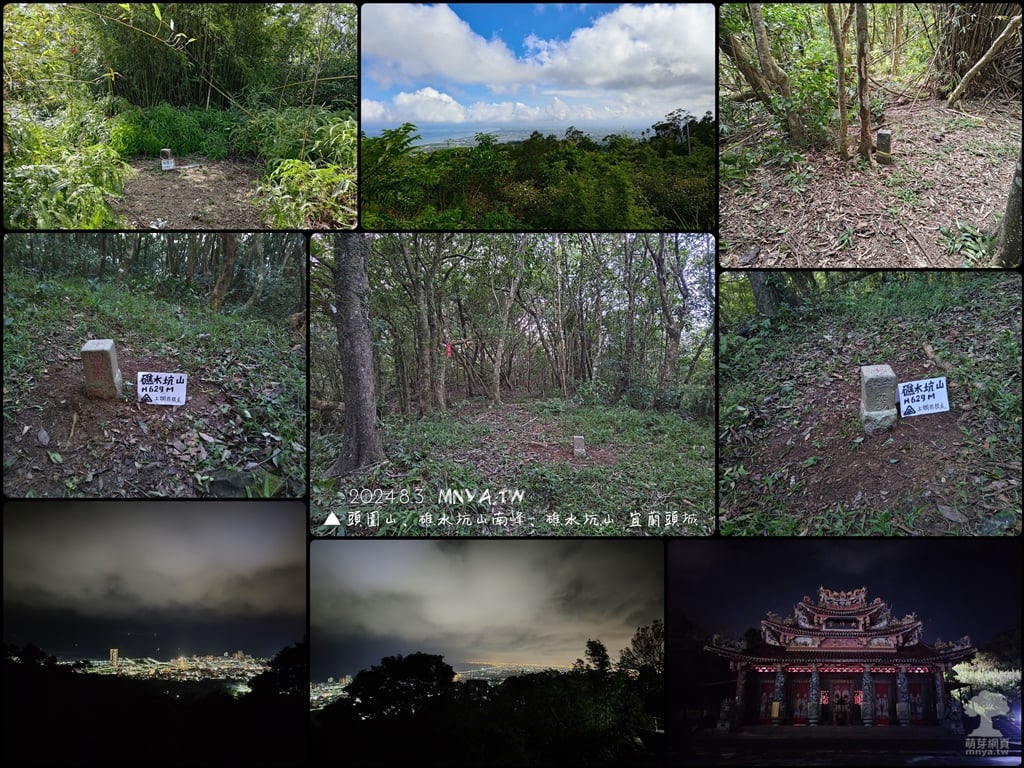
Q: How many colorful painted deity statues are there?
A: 0